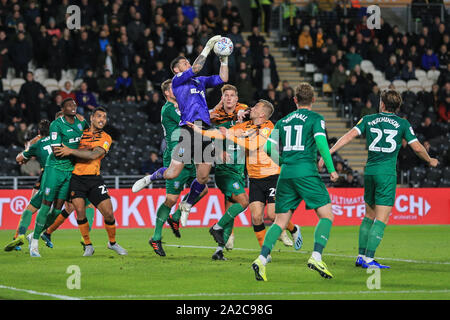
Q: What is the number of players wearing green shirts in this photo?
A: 6